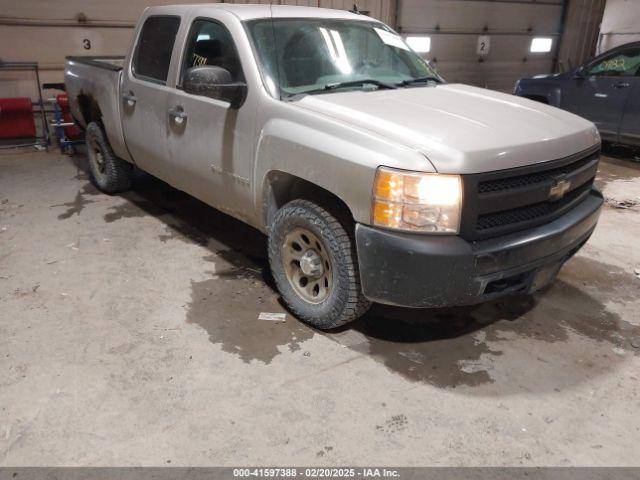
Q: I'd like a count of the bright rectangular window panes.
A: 2